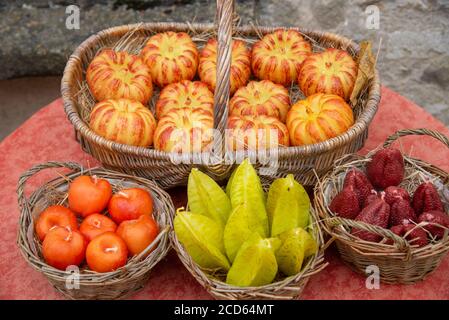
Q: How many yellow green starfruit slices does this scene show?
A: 7